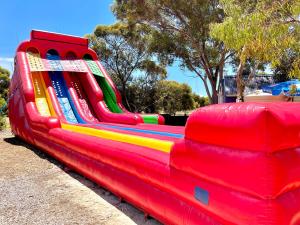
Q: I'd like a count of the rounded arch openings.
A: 4